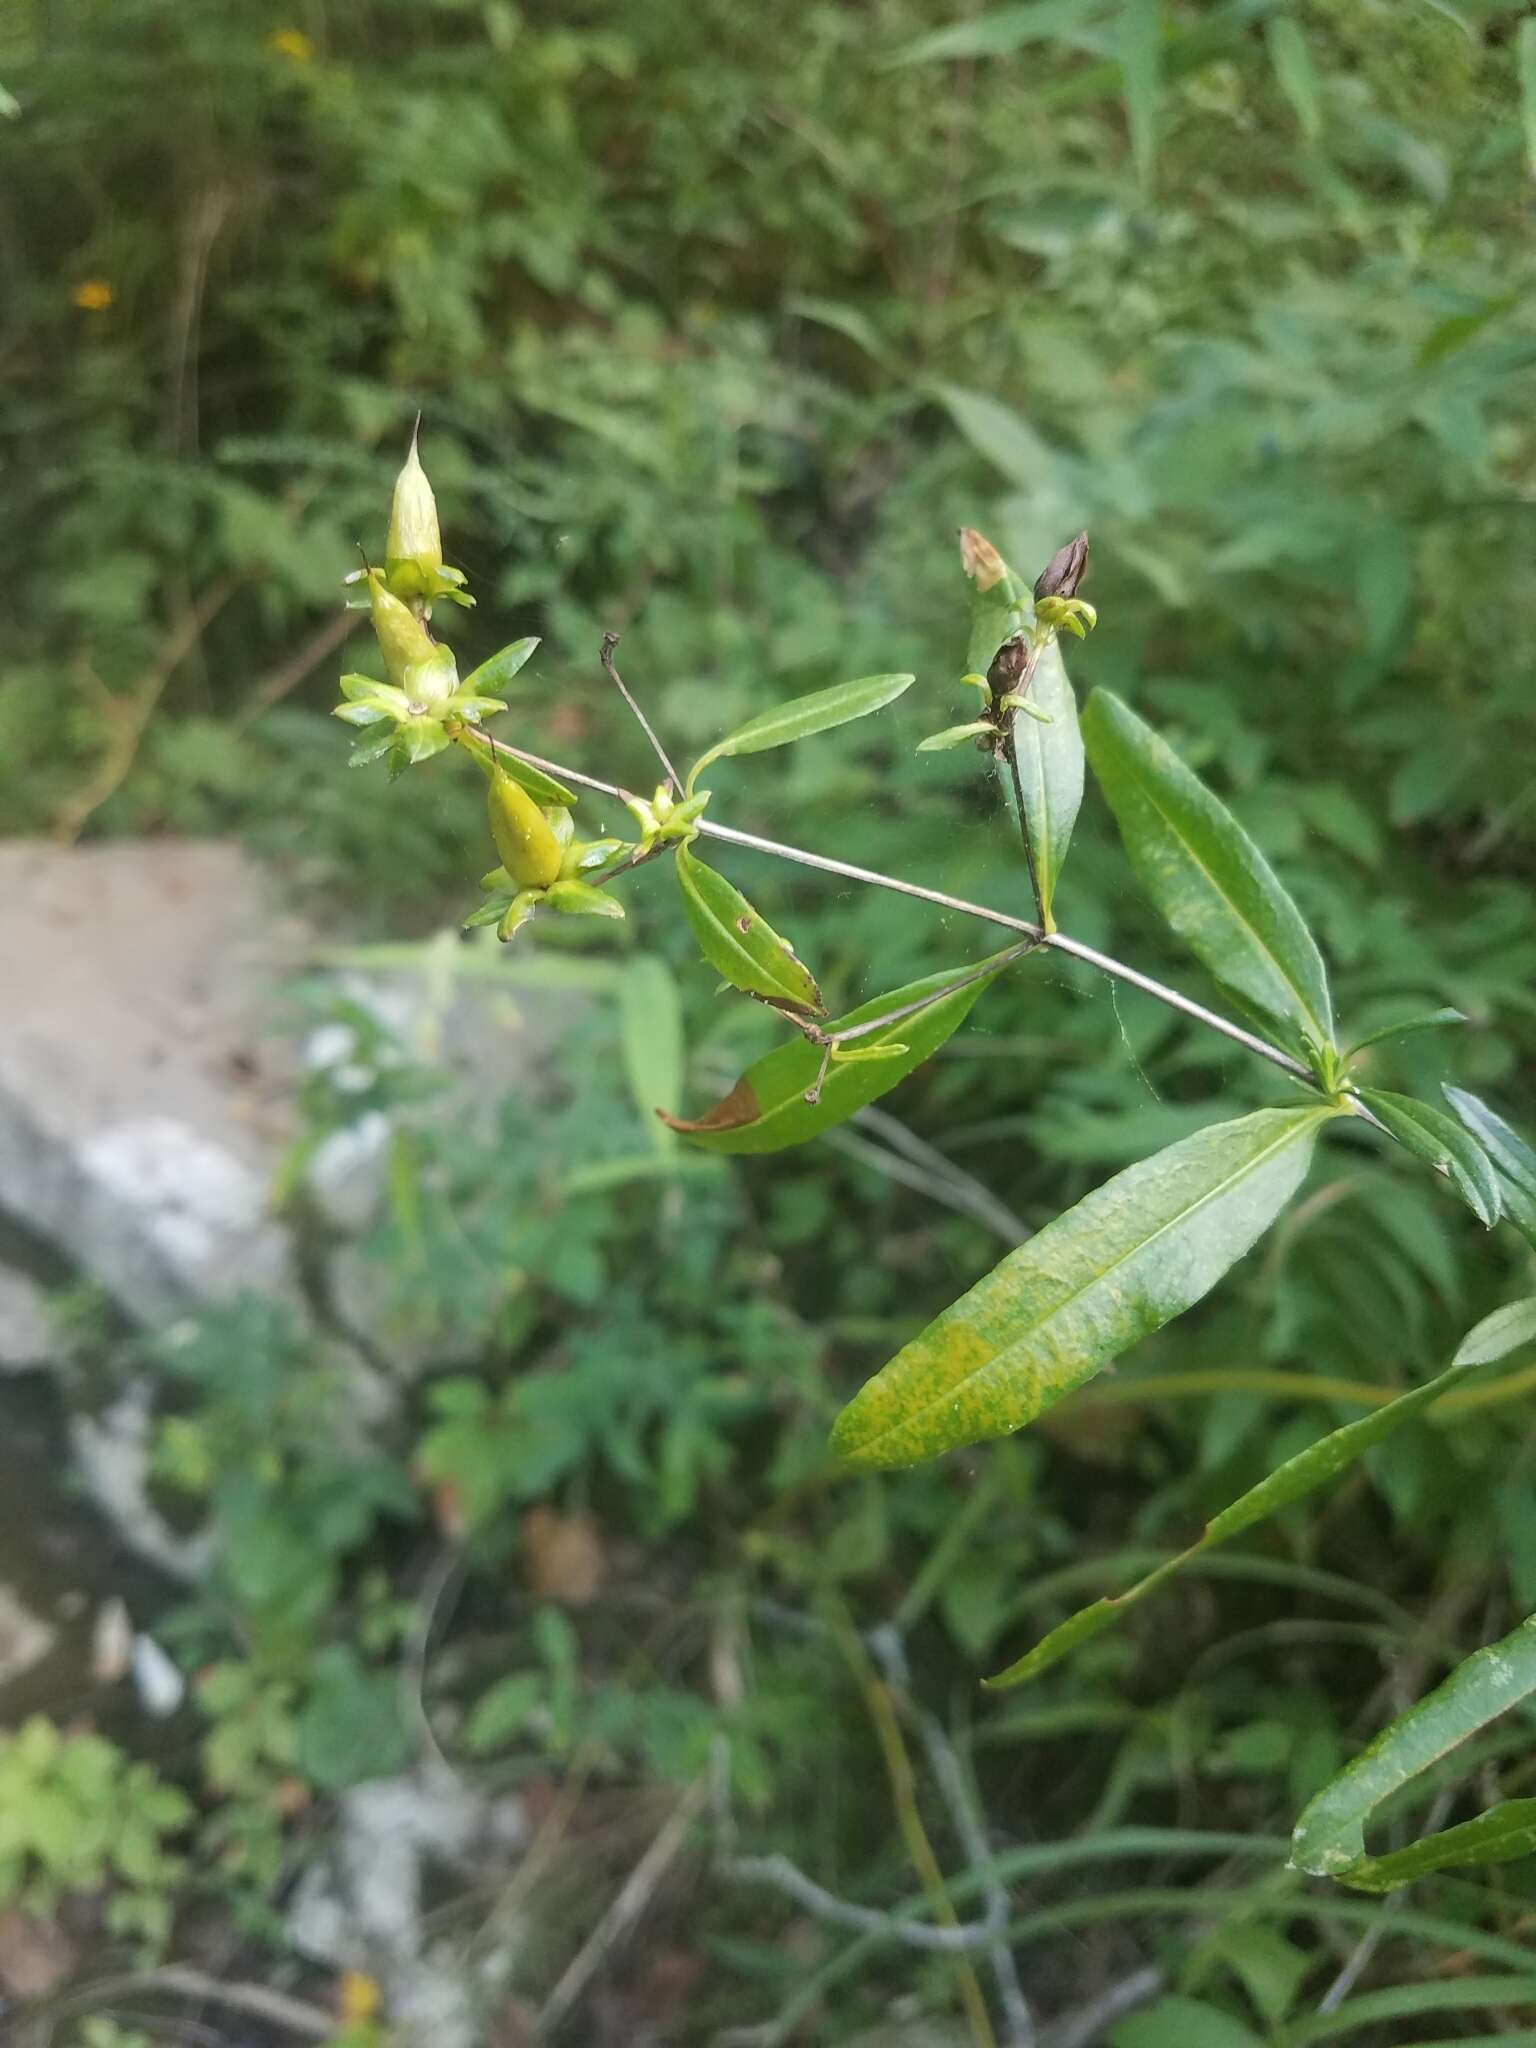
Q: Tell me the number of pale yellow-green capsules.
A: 3